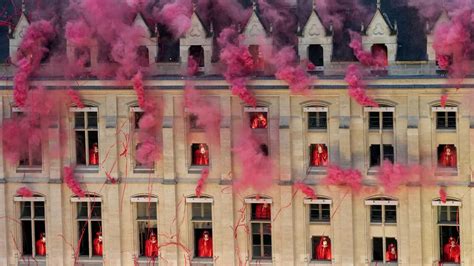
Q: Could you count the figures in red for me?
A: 13